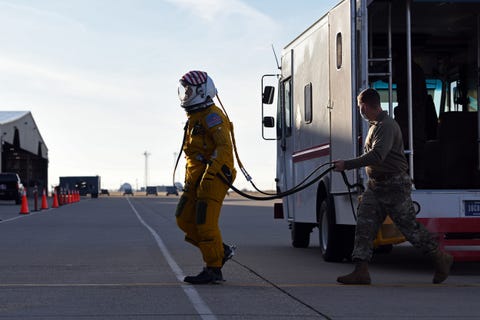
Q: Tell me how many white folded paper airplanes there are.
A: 0